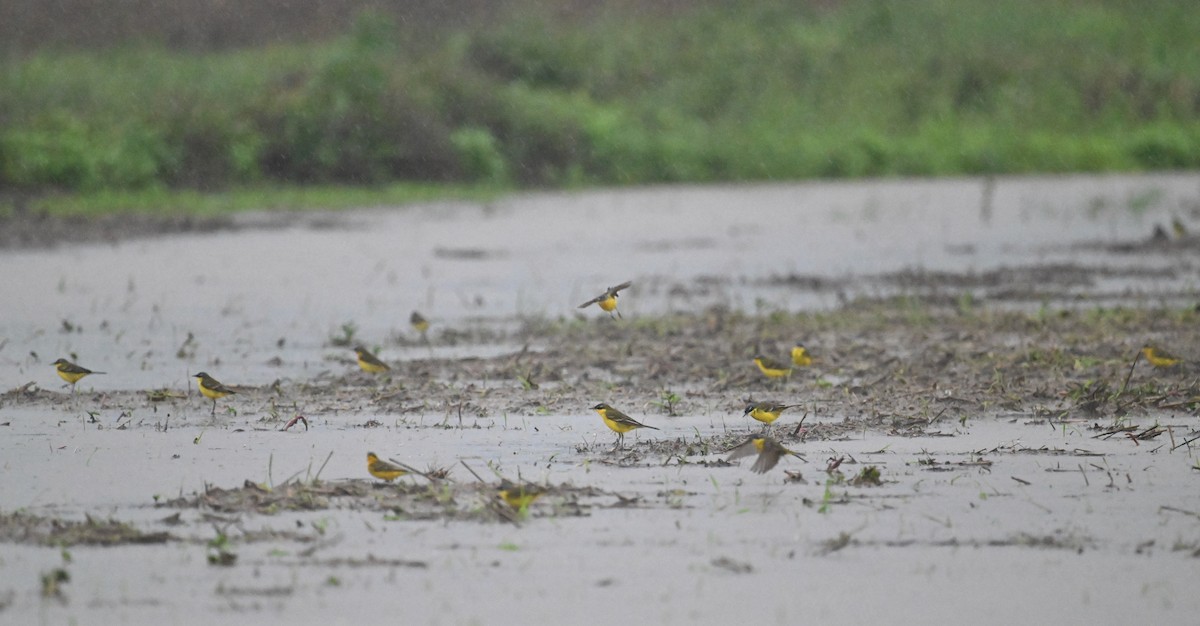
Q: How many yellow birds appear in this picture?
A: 13